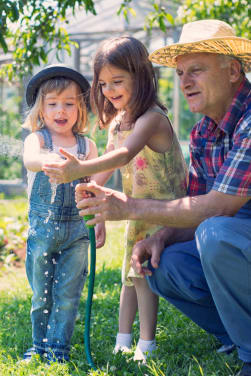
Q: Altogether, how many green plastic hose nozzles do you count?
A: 1